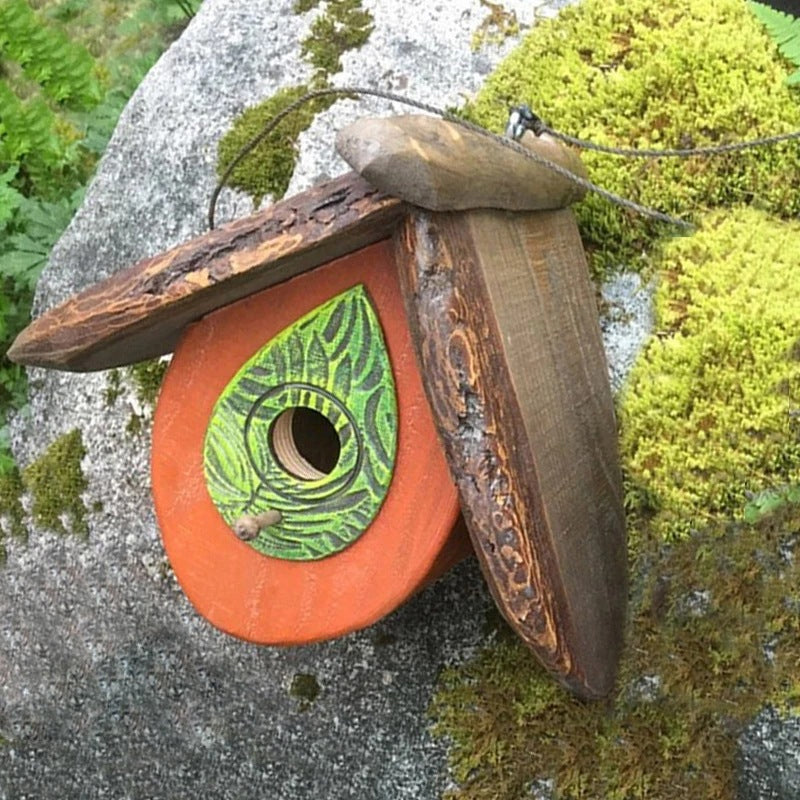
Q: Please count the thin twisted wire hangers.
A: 1